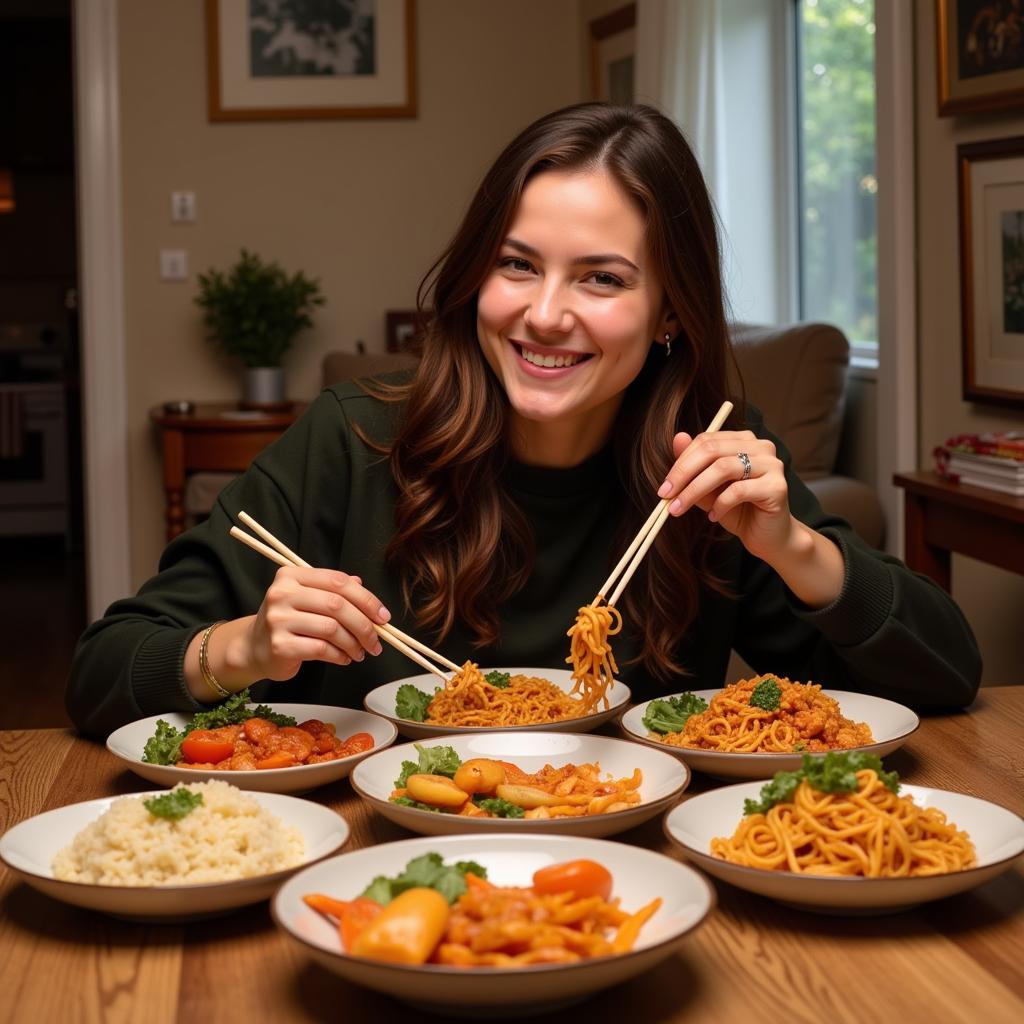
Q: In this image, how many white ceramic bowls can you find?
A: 7